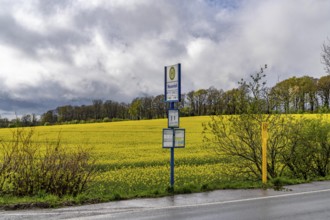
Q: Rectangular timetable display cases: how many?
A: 3